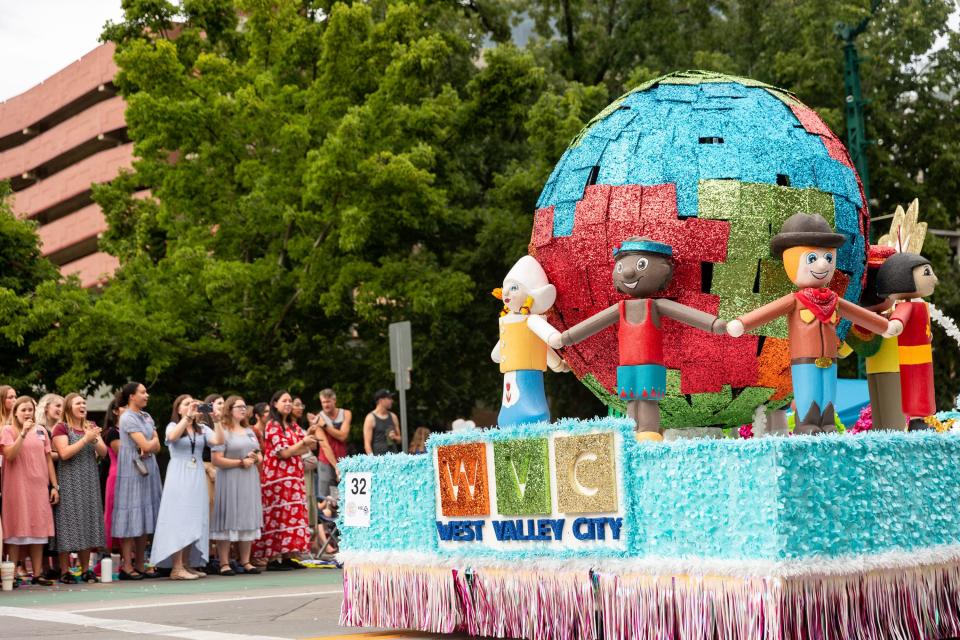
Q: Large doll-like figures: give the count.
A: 5